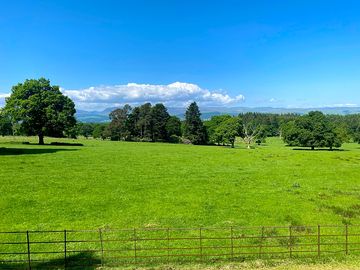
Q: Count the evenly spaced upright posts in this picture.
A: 11